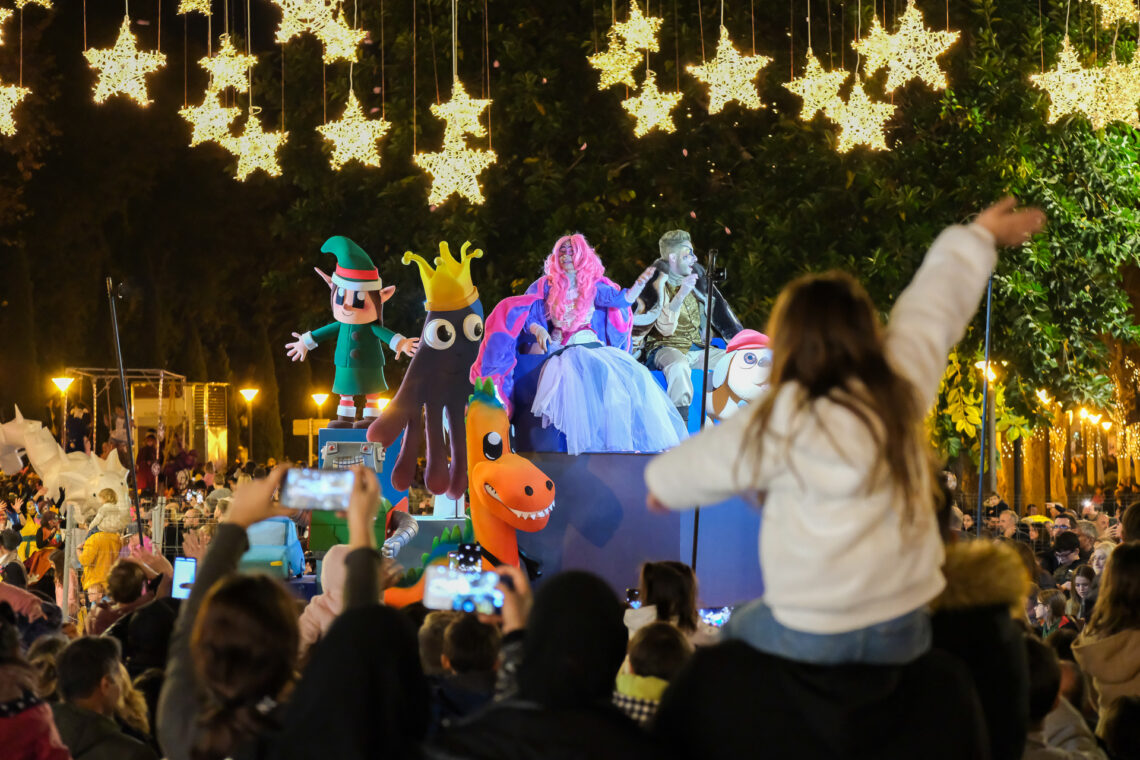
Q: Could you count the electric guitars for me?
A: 0